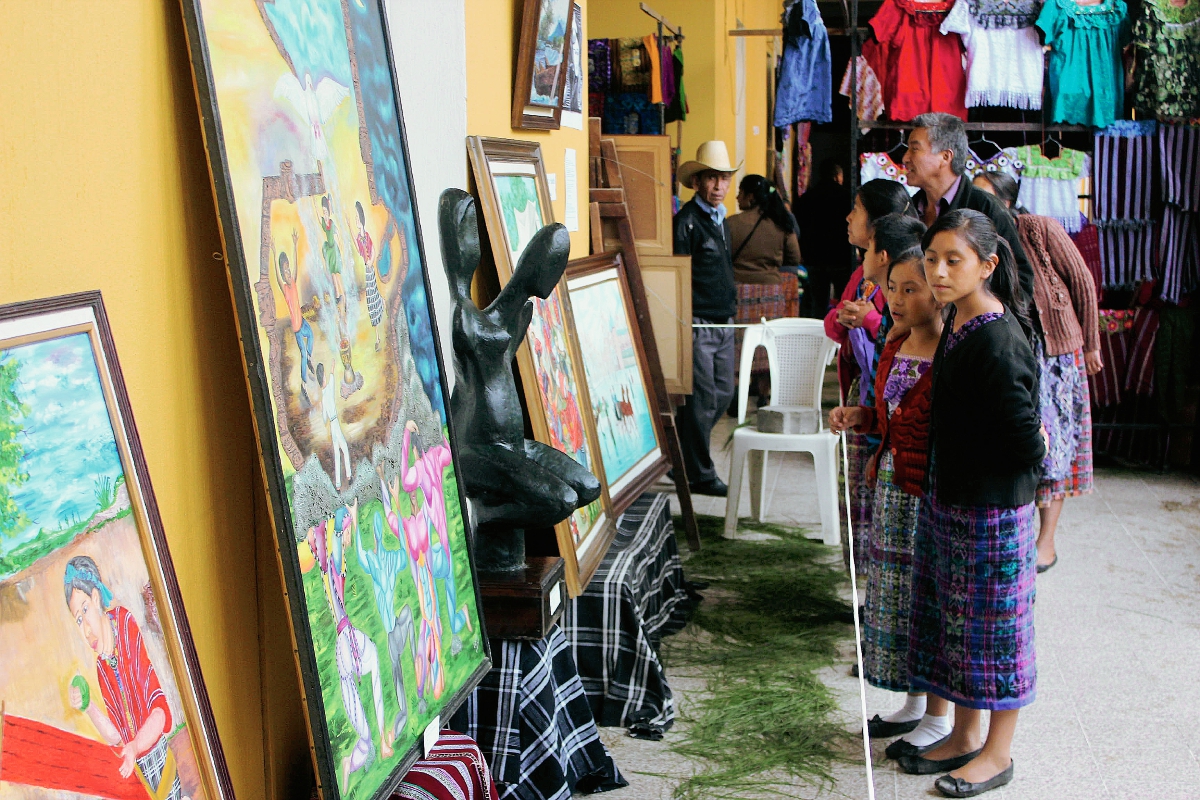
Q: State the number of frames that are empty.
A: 2